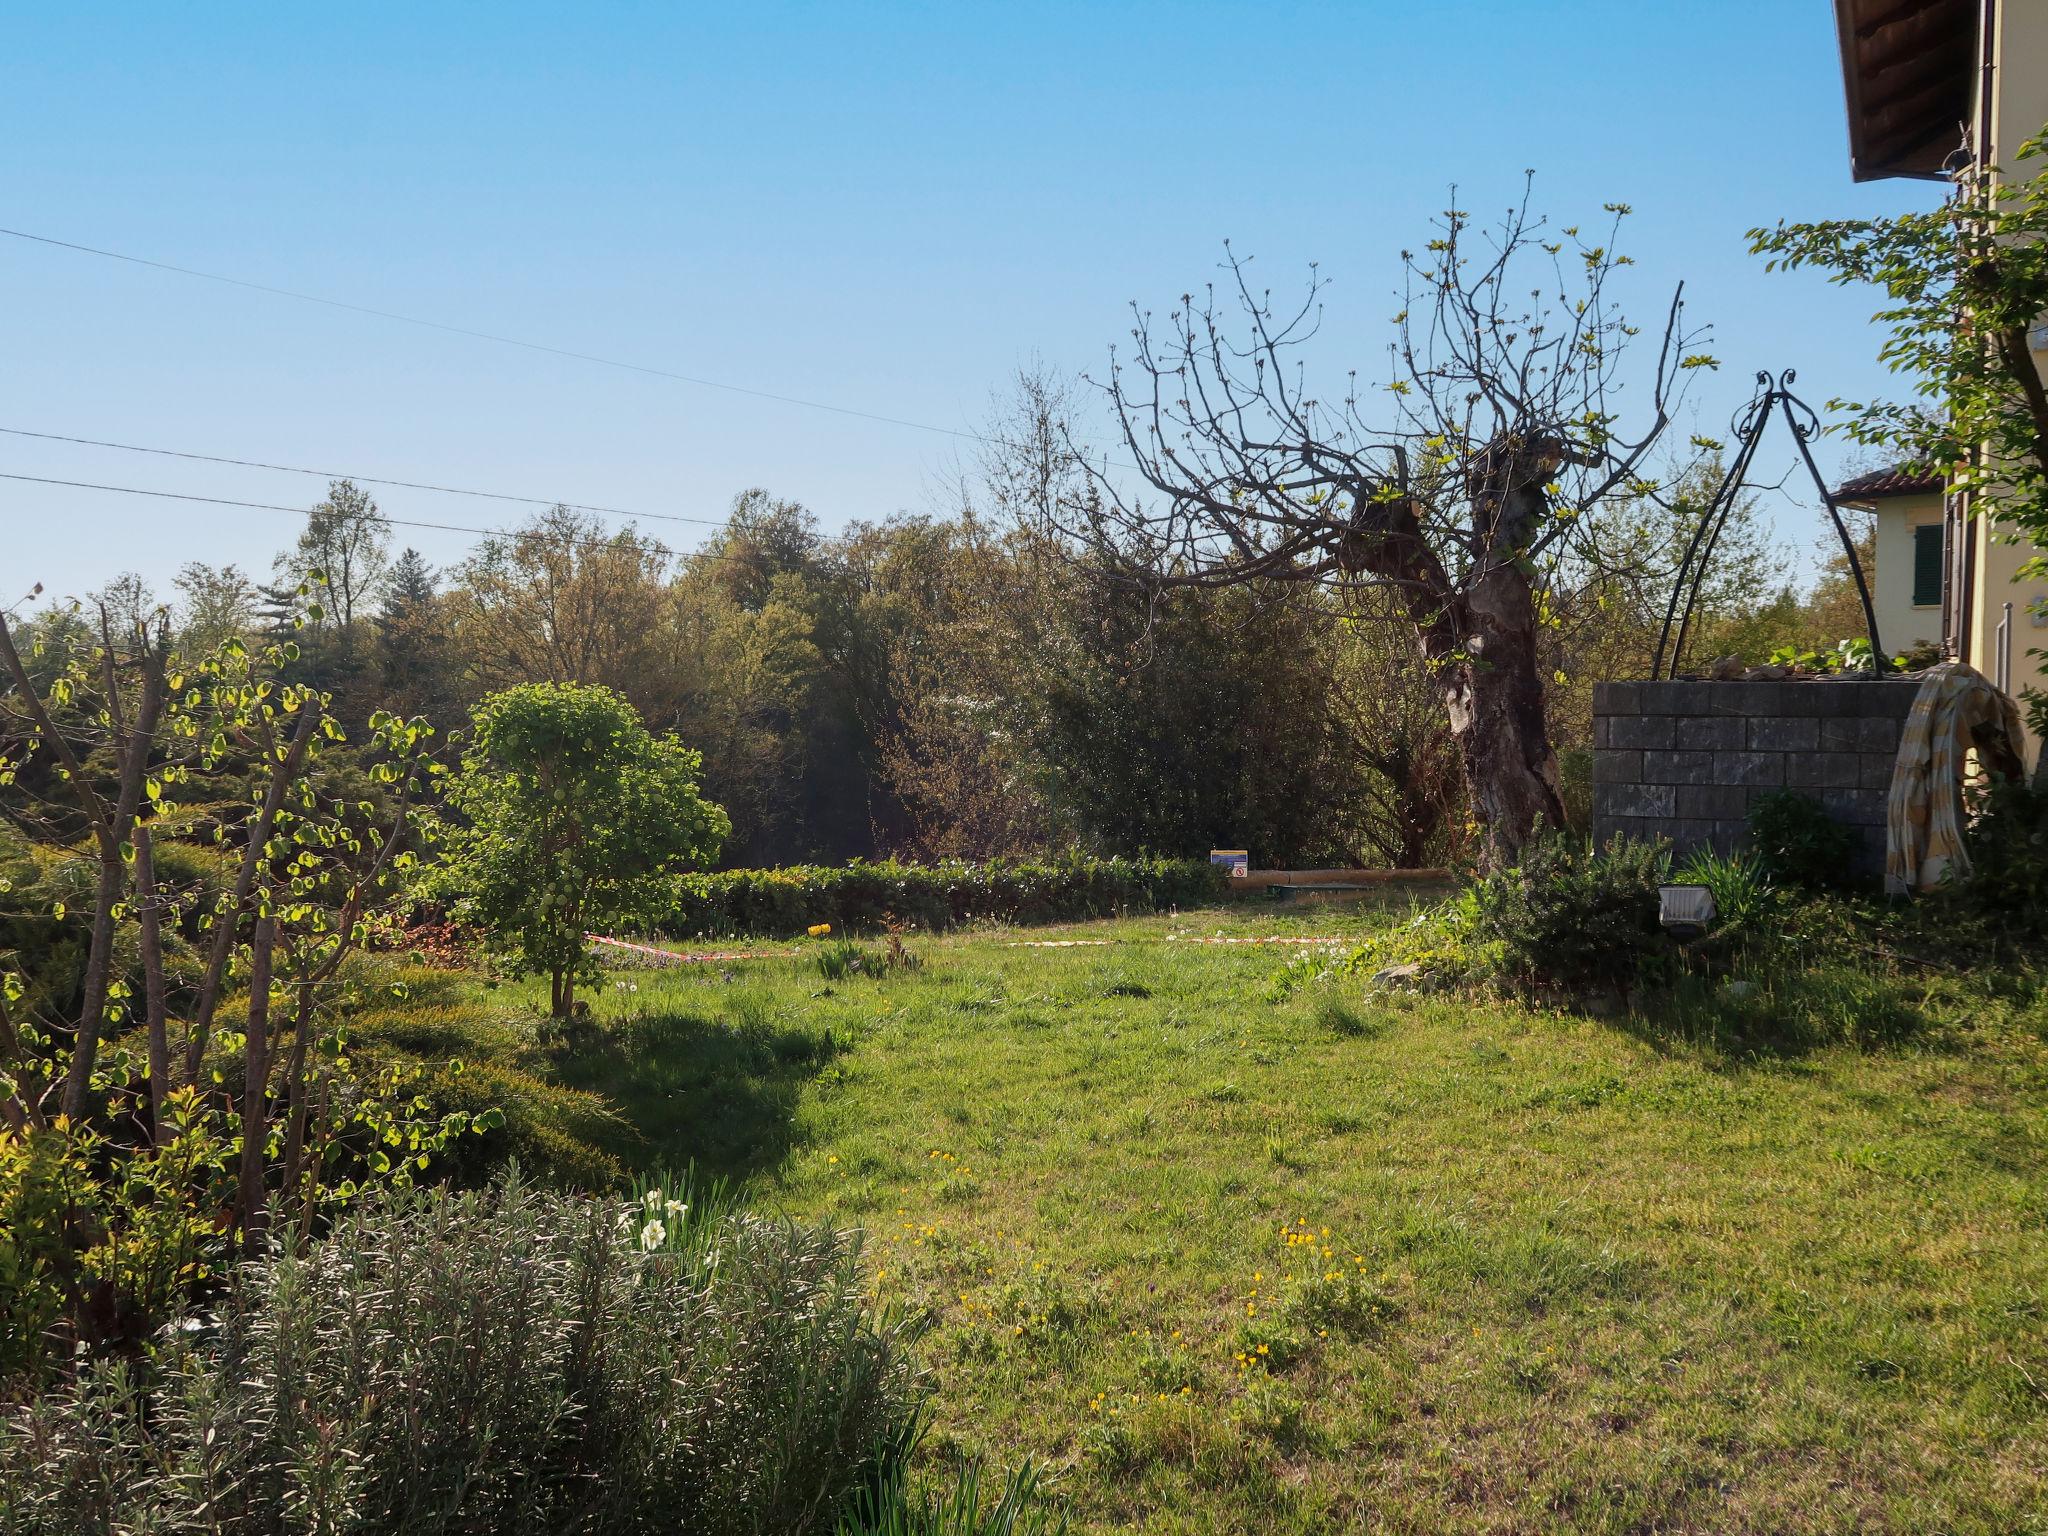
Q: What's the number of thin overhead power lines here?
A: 3